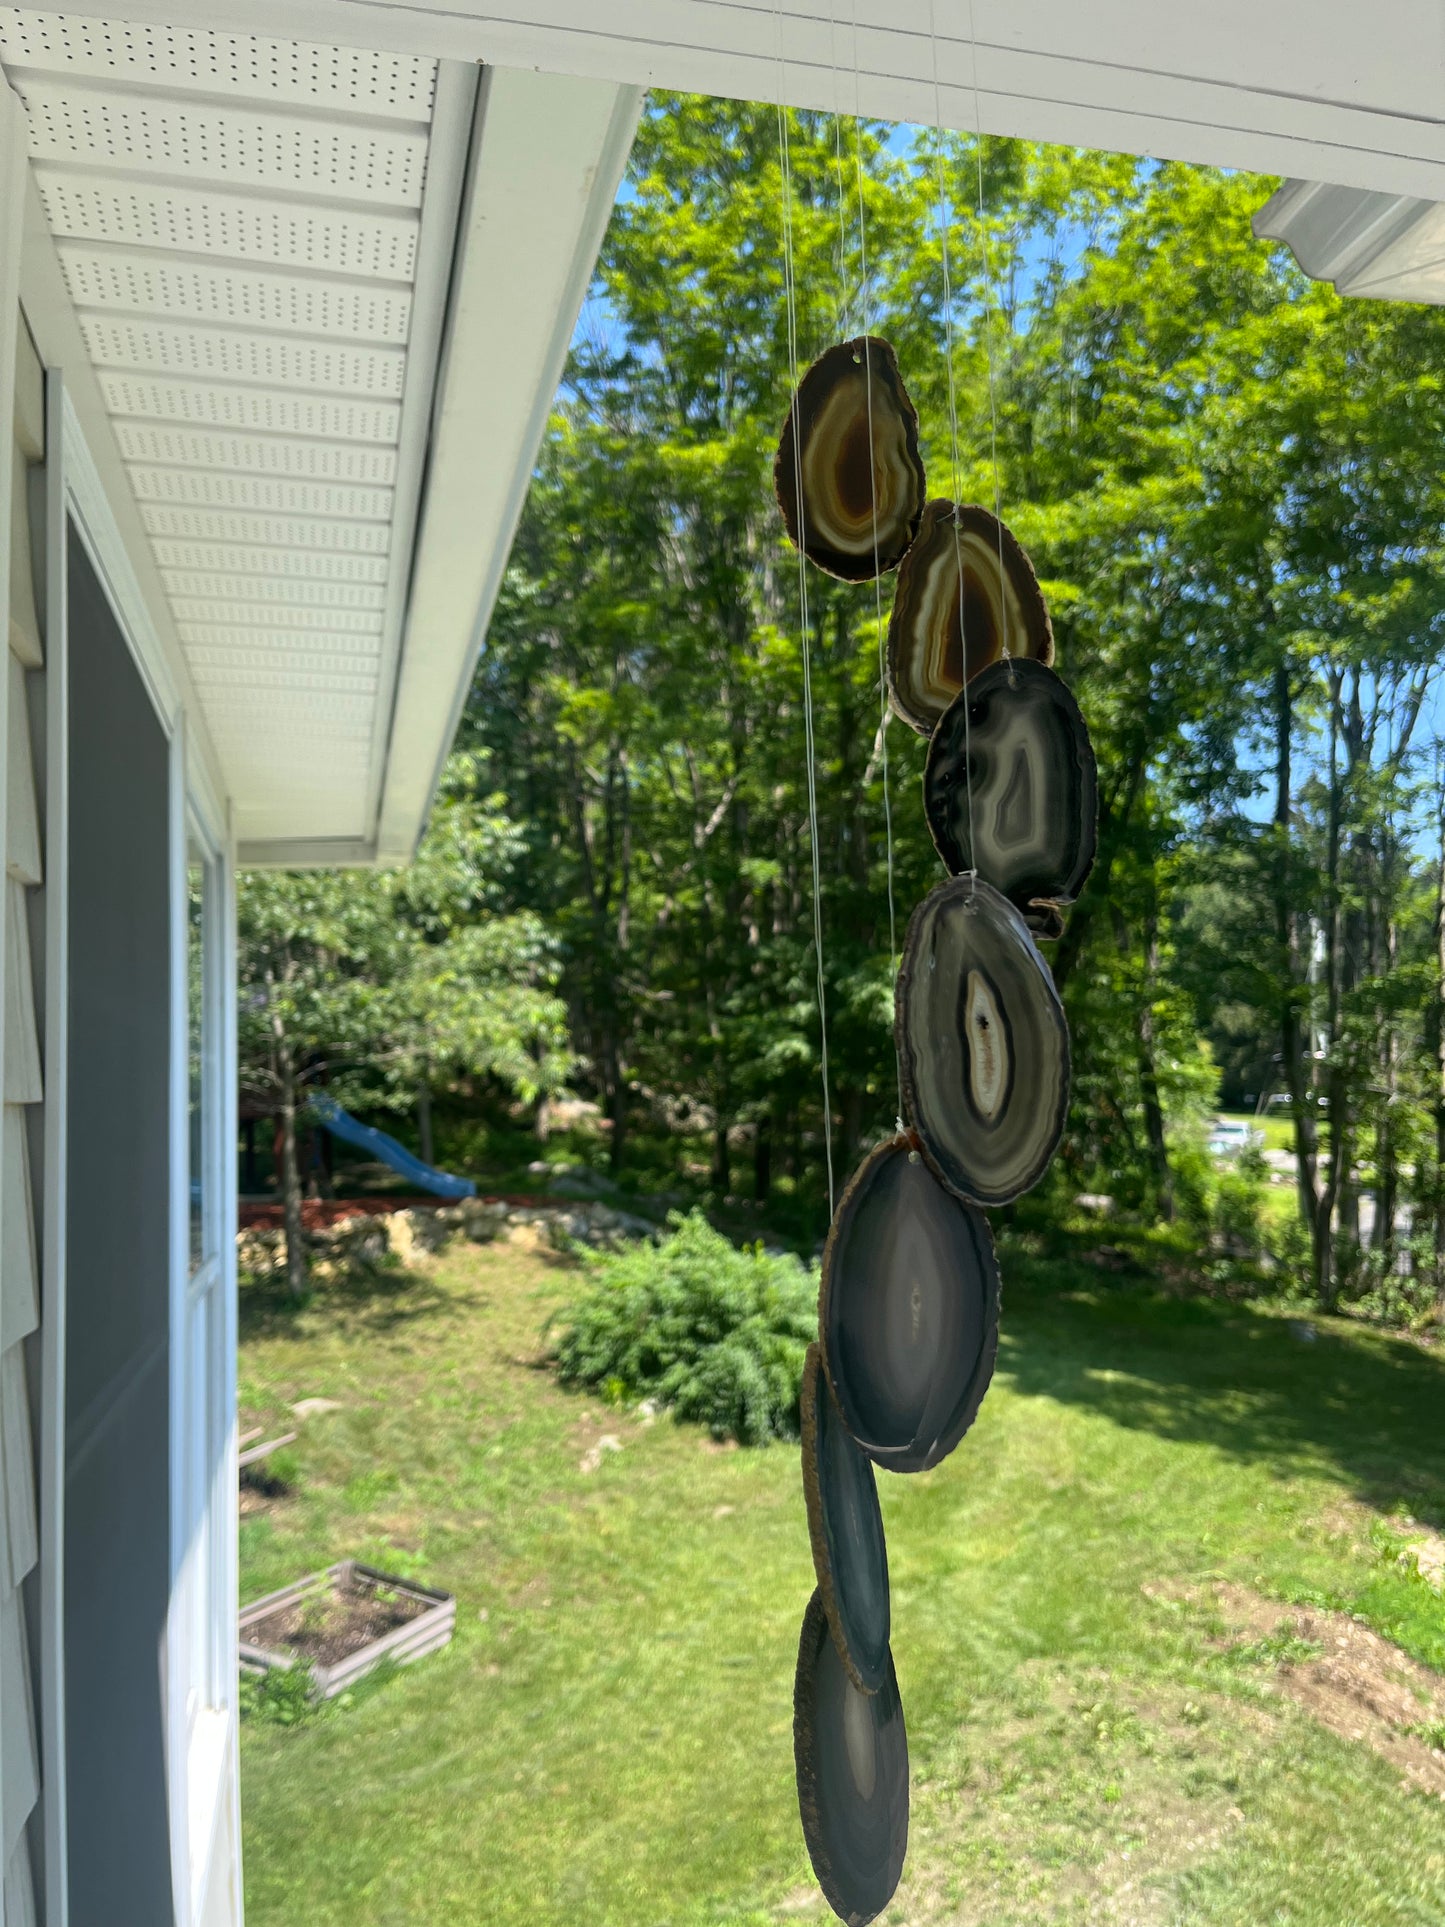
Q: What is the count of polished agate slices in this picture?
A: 7